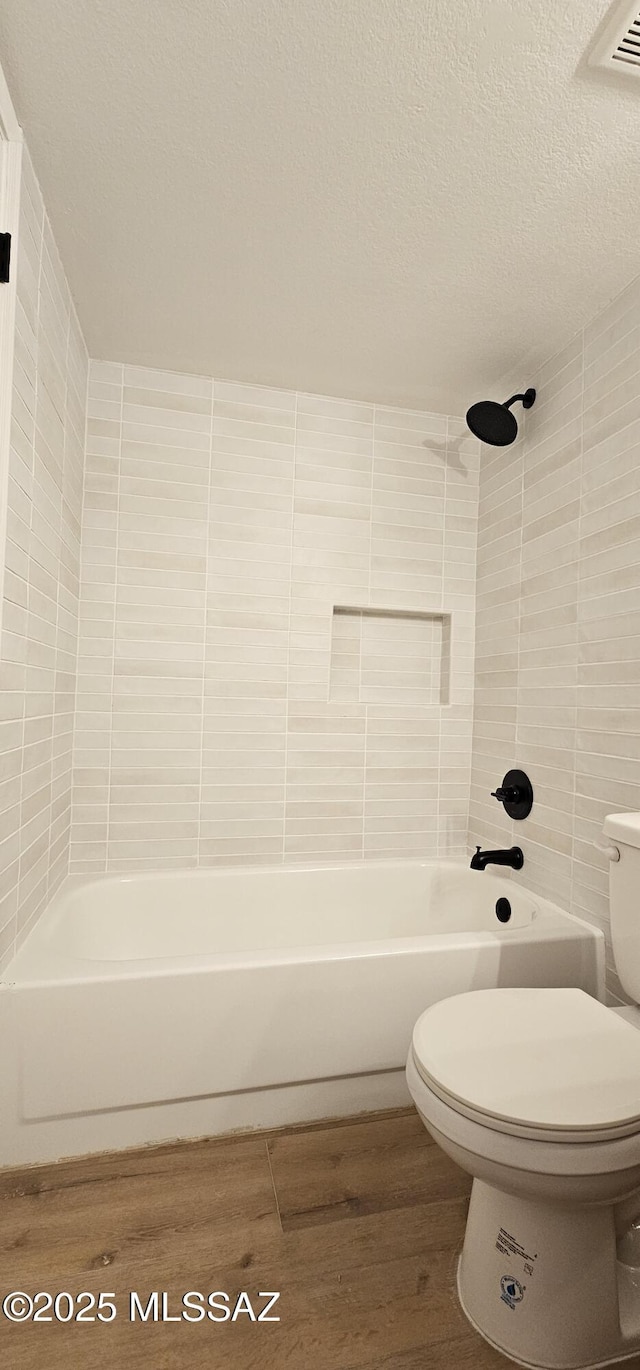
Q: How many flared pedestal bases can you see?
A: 1